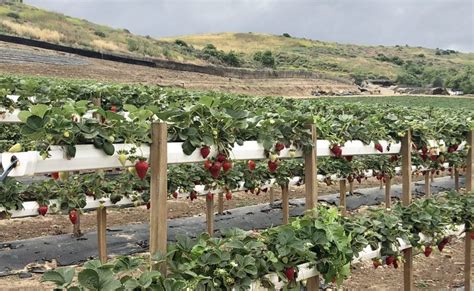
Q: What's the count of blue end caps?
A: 0